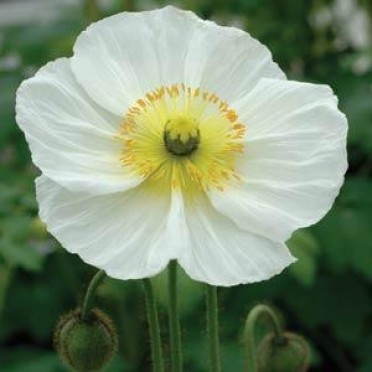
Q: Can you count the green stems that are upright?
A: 3